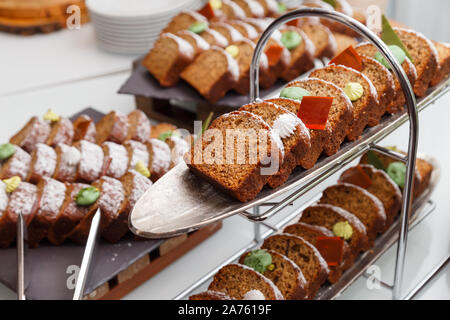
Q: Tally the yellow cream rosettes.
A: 7